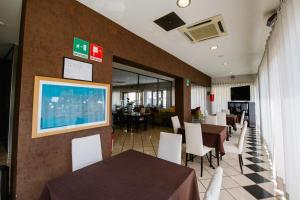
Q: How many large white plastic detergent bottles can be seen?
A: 0